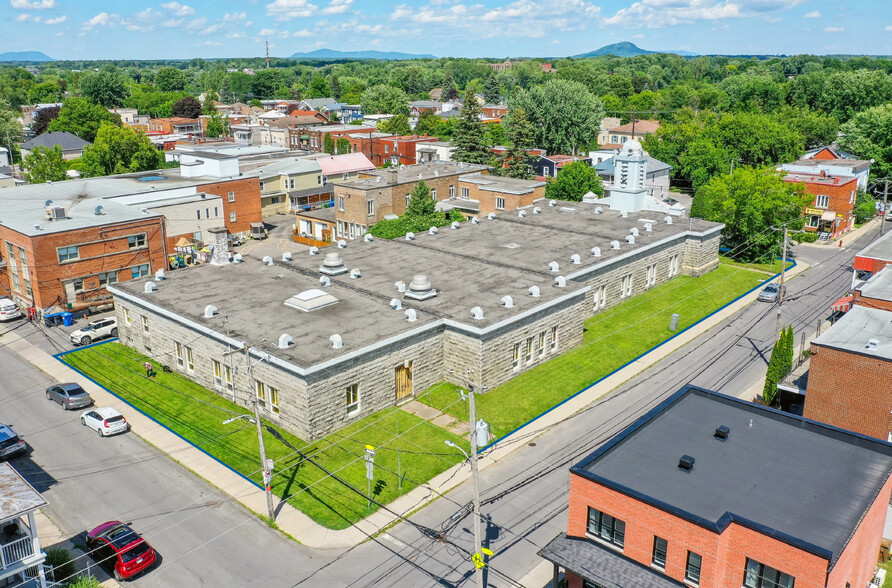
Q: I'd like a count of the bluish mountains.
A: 3